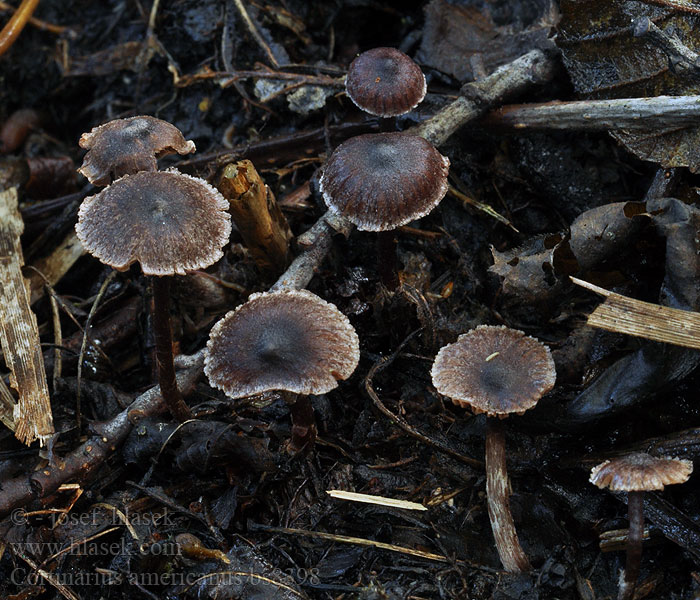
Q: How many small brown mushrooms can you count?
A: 7